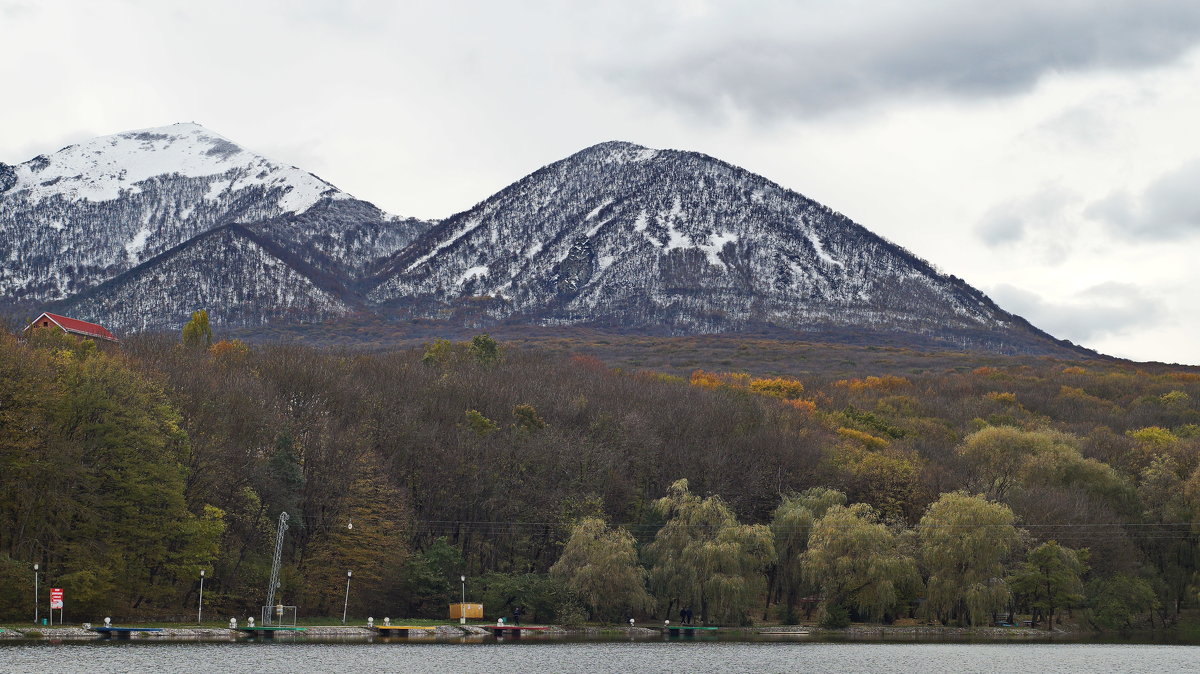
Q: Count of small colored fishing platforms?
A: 5